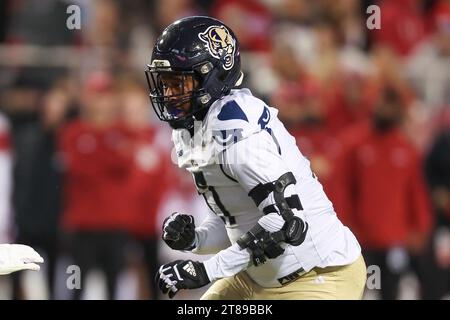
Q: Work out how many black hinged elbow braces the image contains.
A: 1